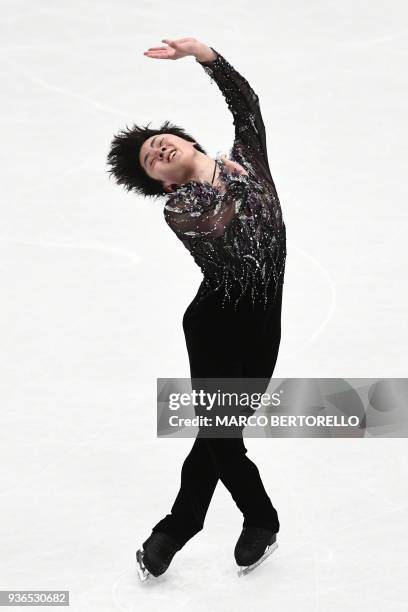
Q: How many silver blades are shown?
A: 2